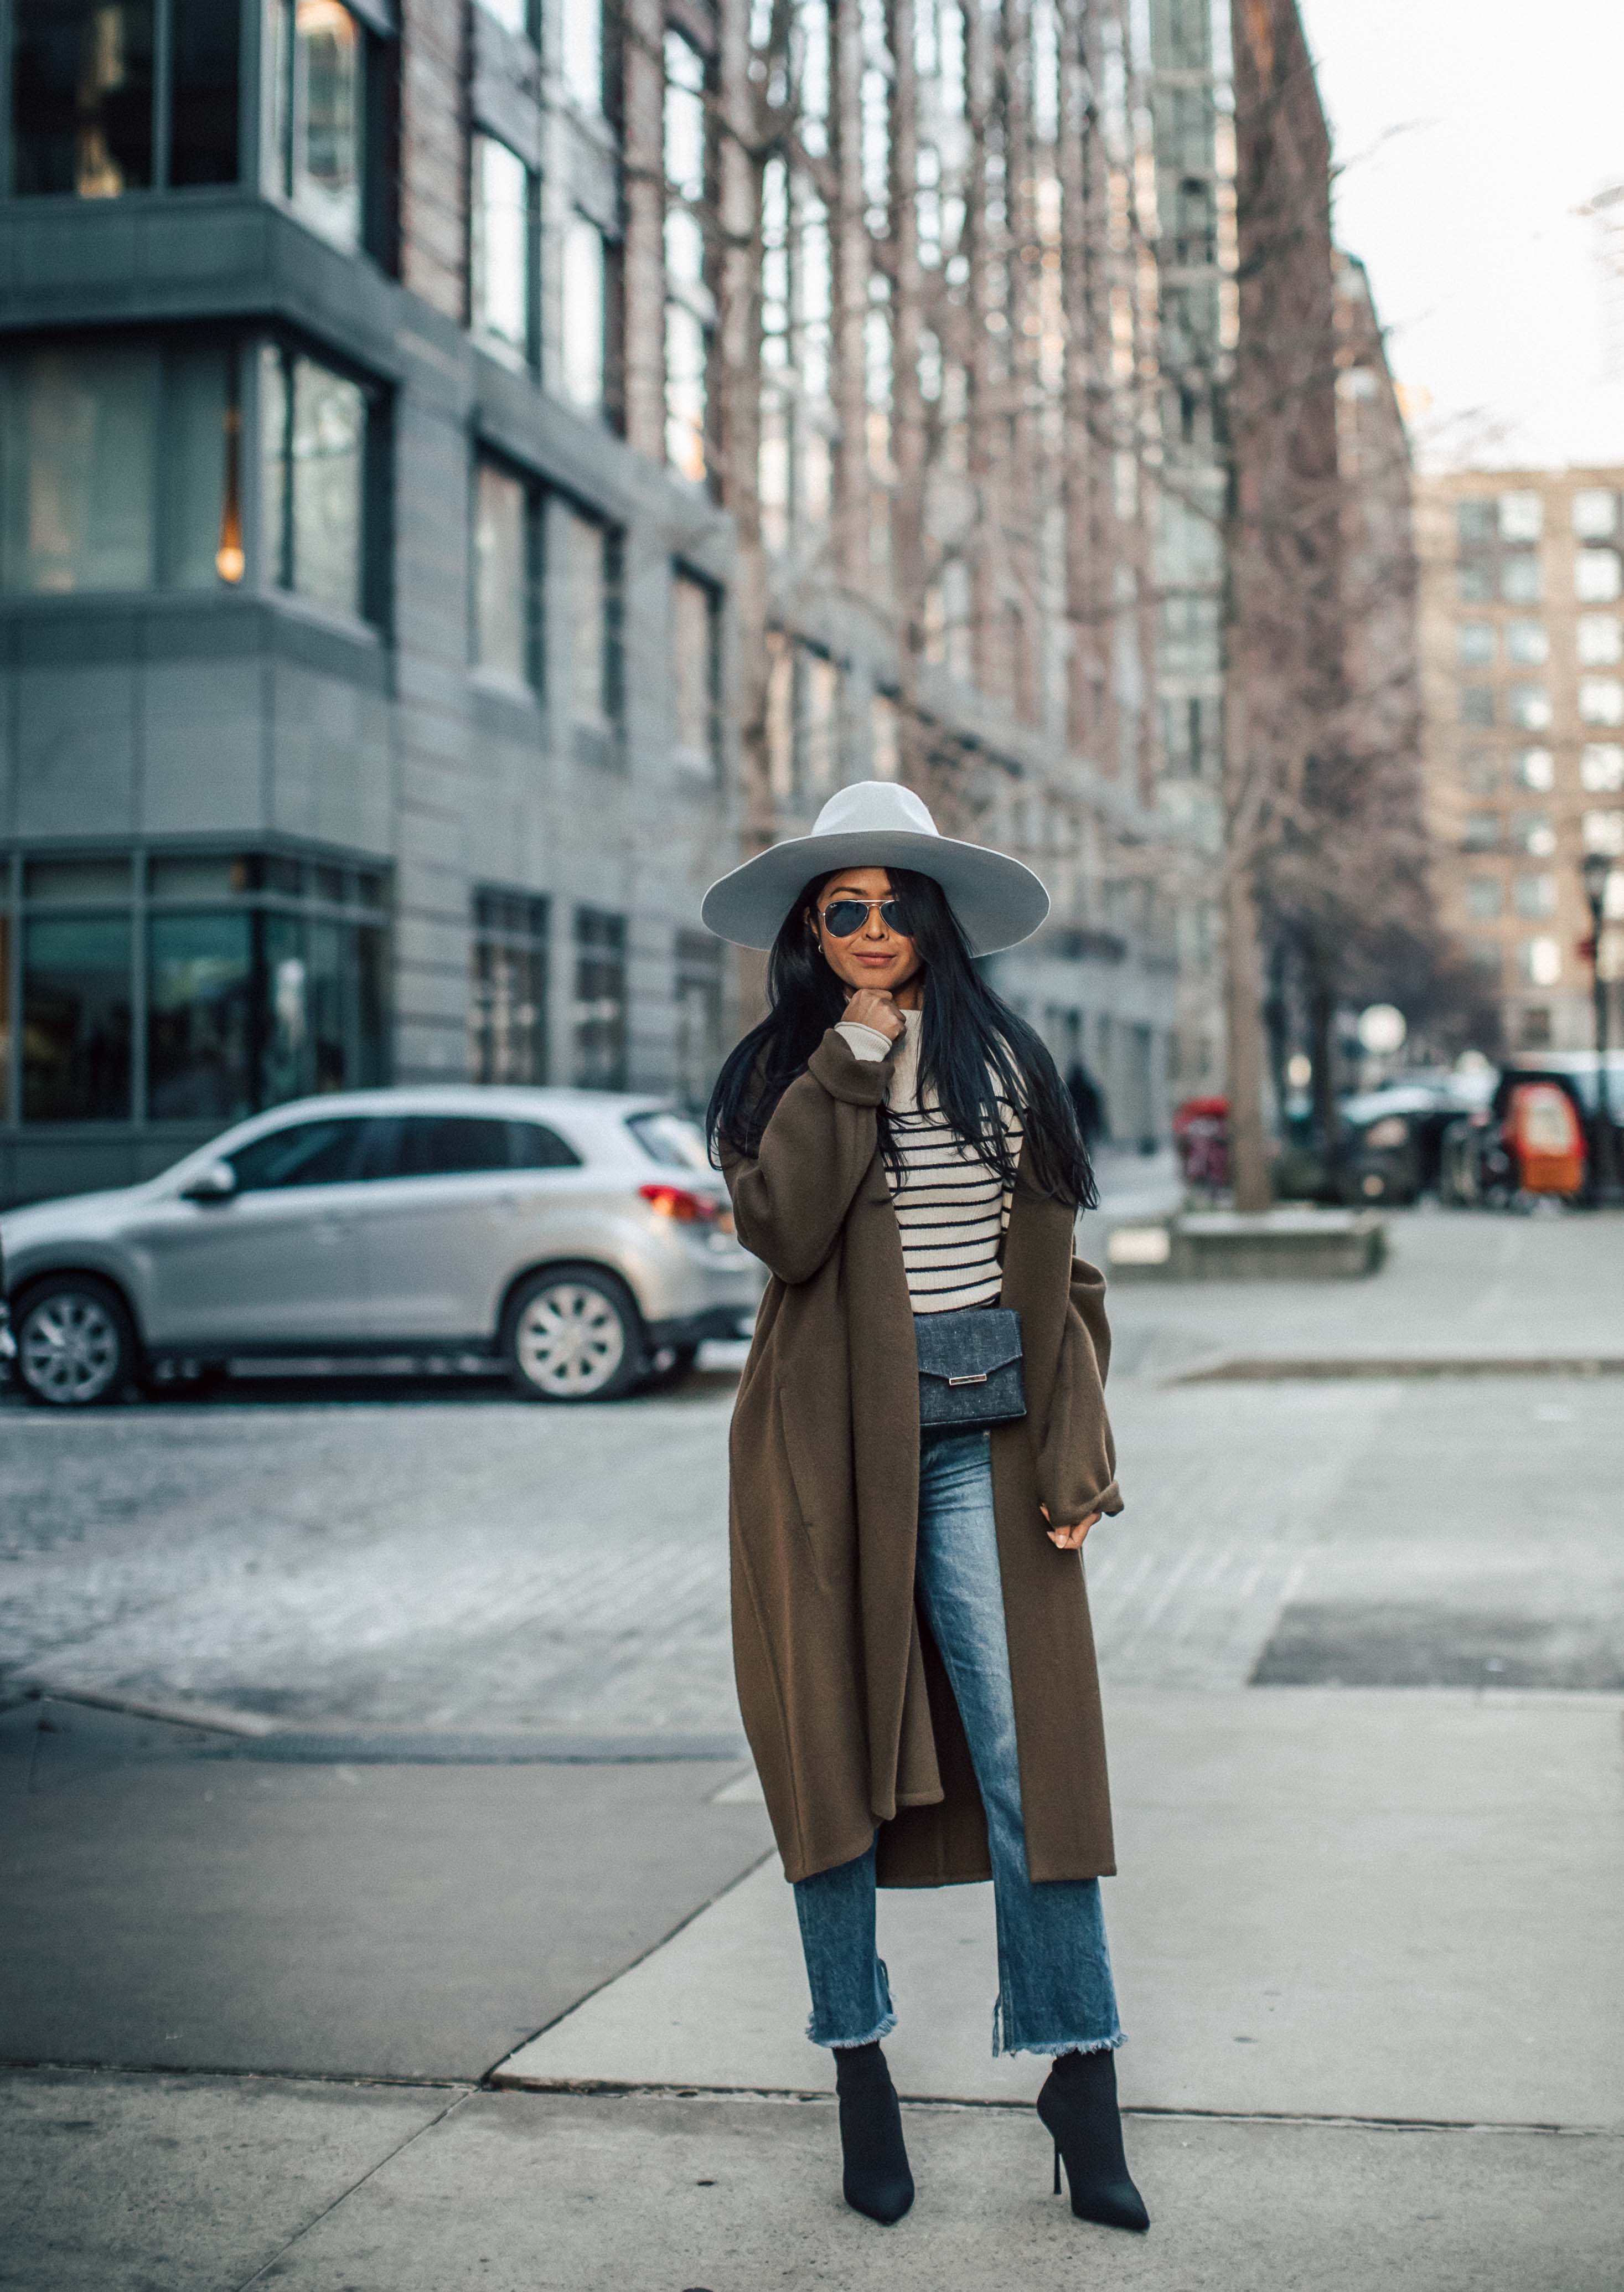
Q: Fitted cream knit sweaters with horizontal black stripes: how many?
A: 1